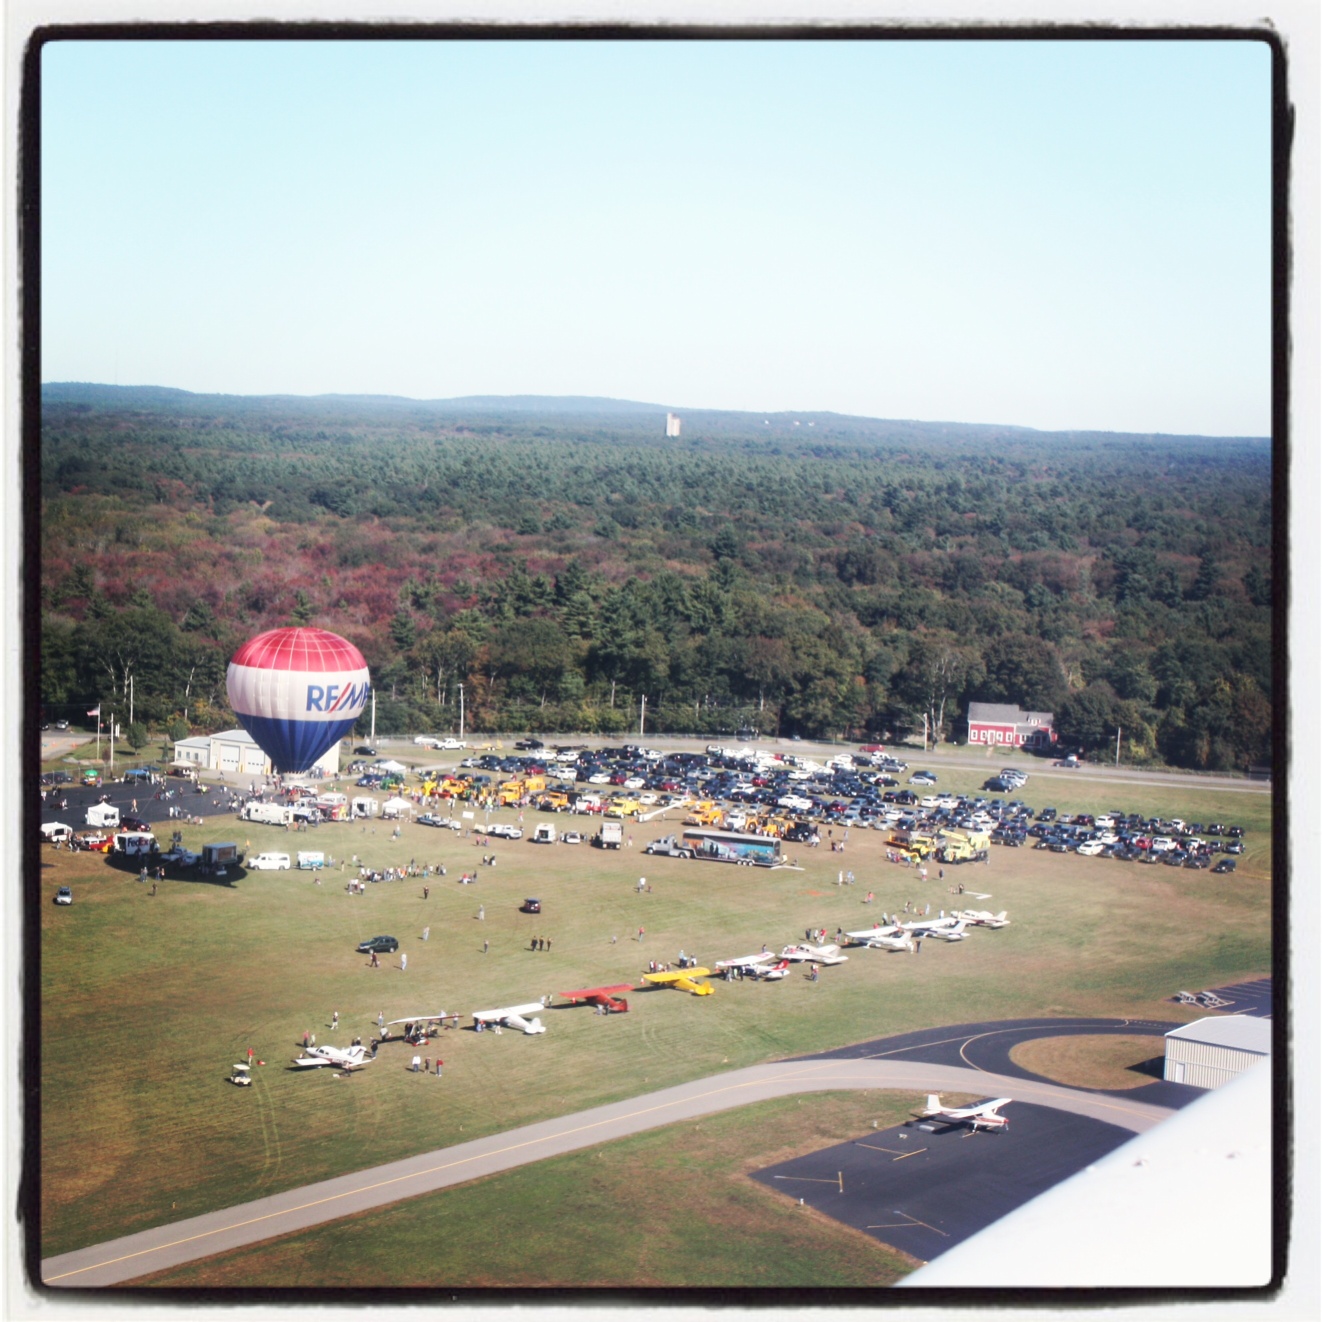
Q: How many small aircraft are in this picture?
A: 11